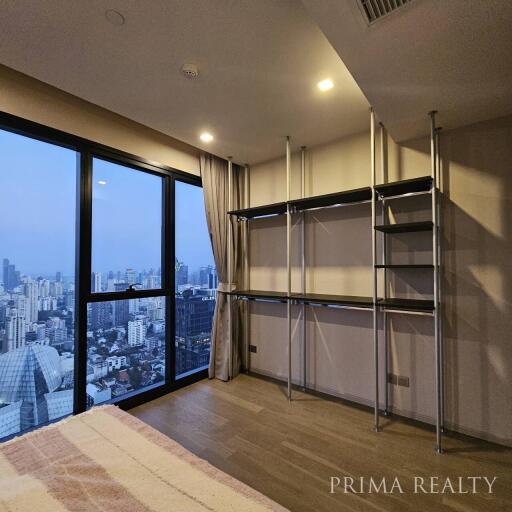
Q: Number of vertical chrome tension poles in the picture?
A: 8